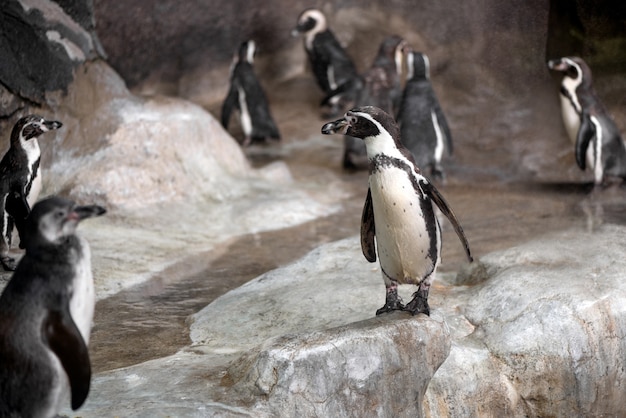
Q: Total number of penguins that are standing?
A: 8